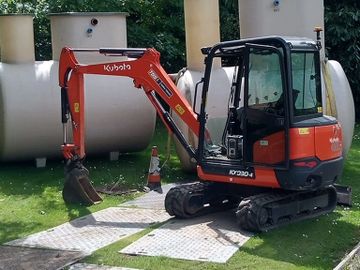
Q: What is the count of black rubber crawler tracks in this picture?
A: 2